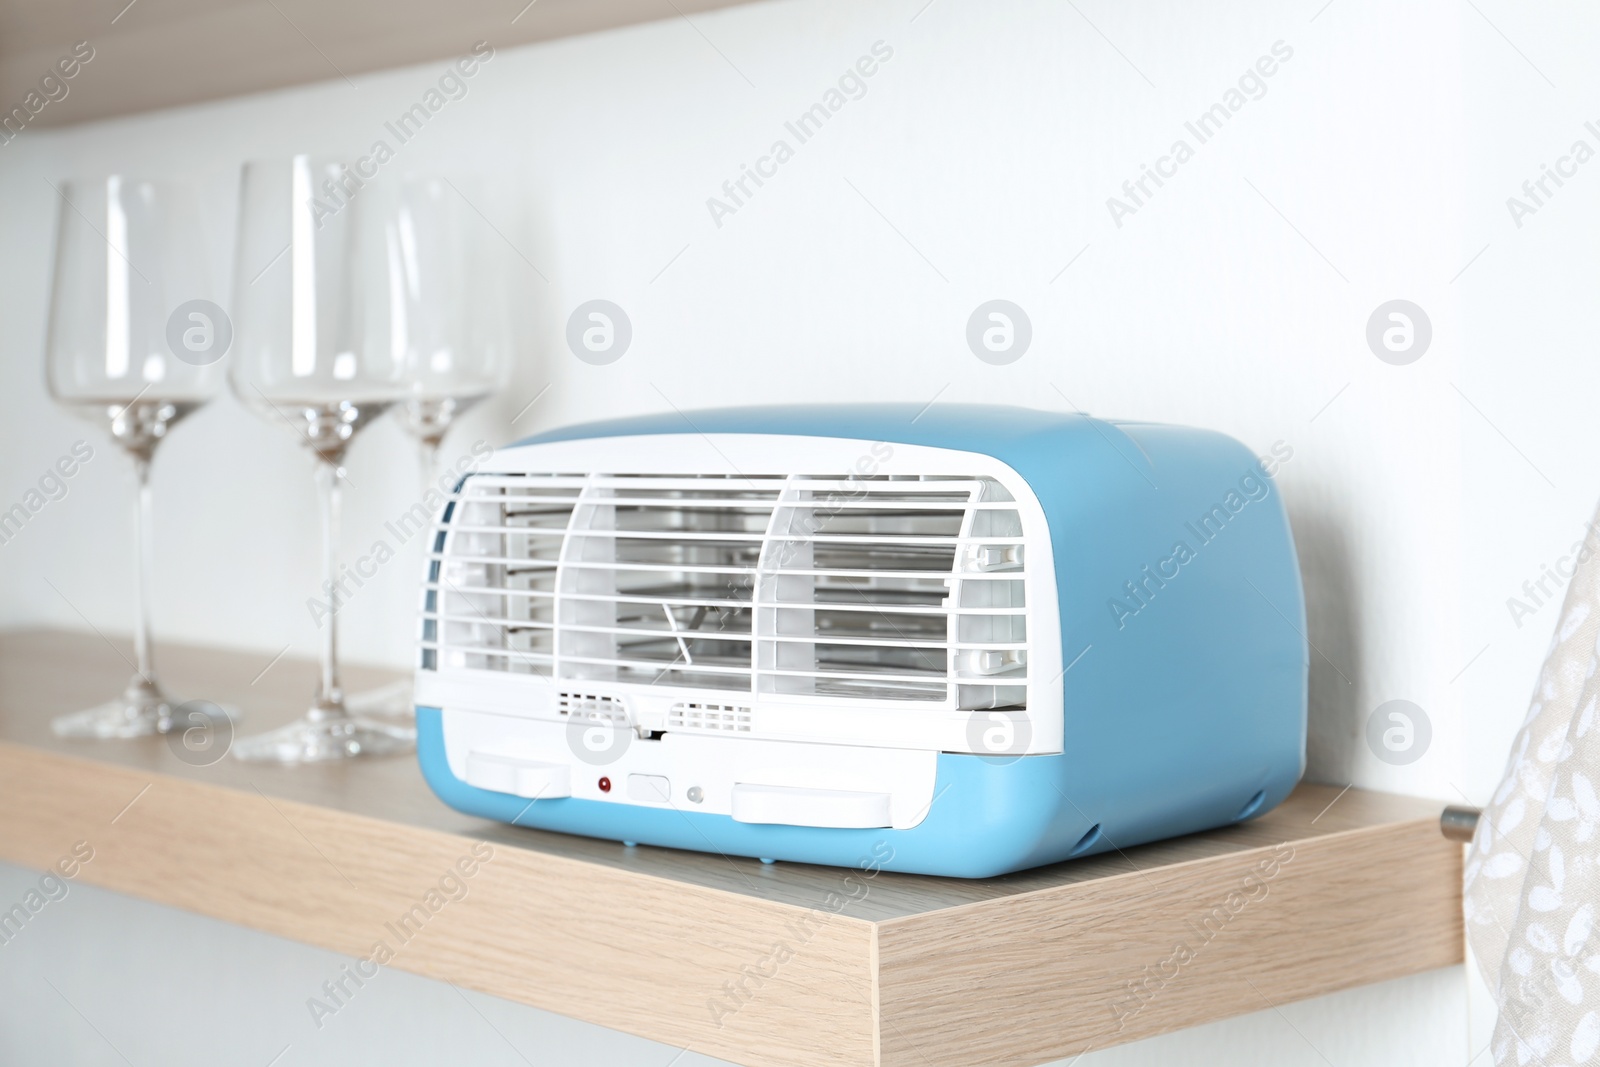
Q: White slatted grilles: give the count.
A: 1